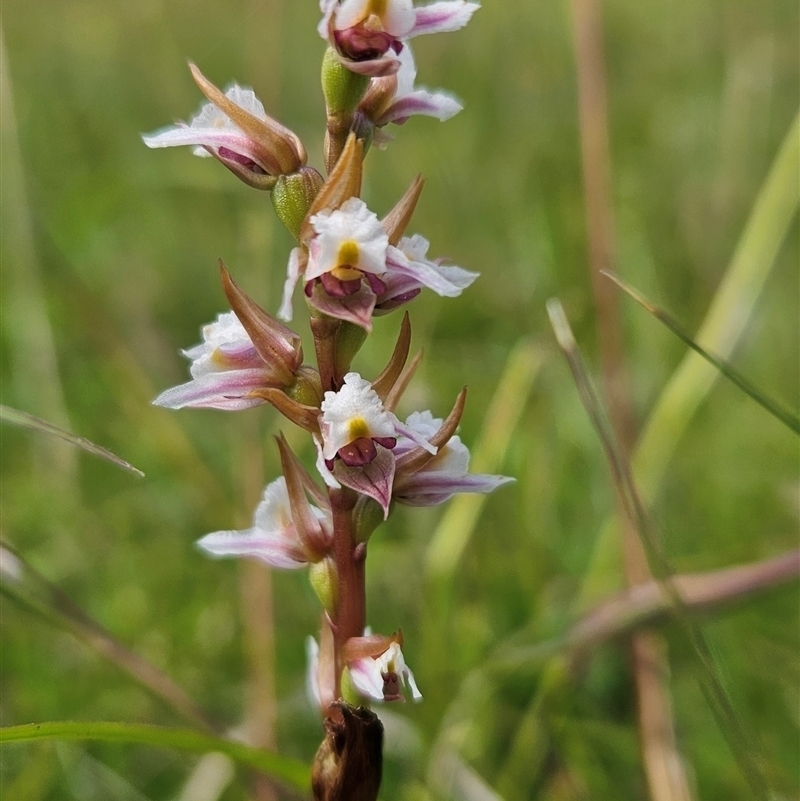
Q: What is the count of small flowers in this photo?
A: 10